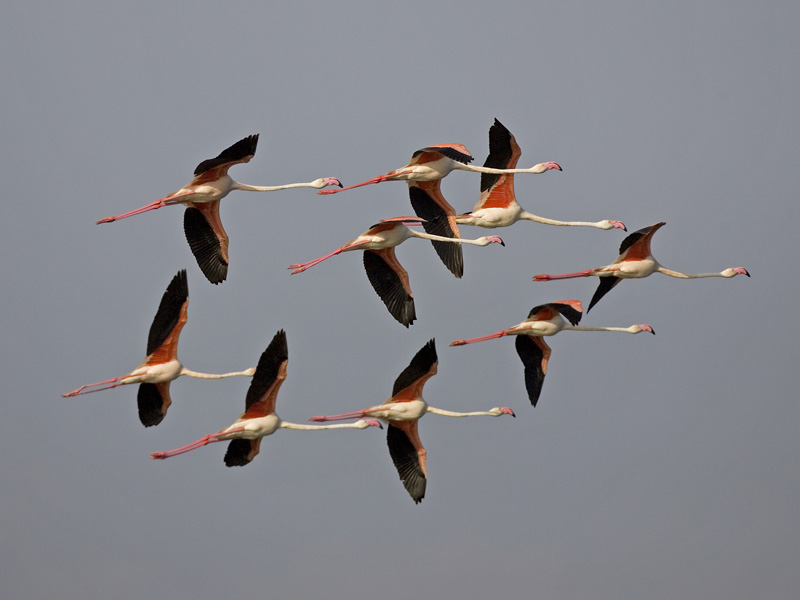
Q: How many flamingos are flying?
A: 9